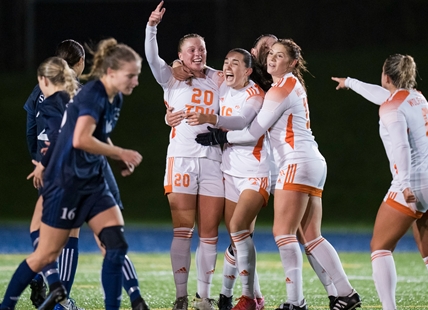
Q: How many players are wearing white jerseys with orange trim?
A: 5